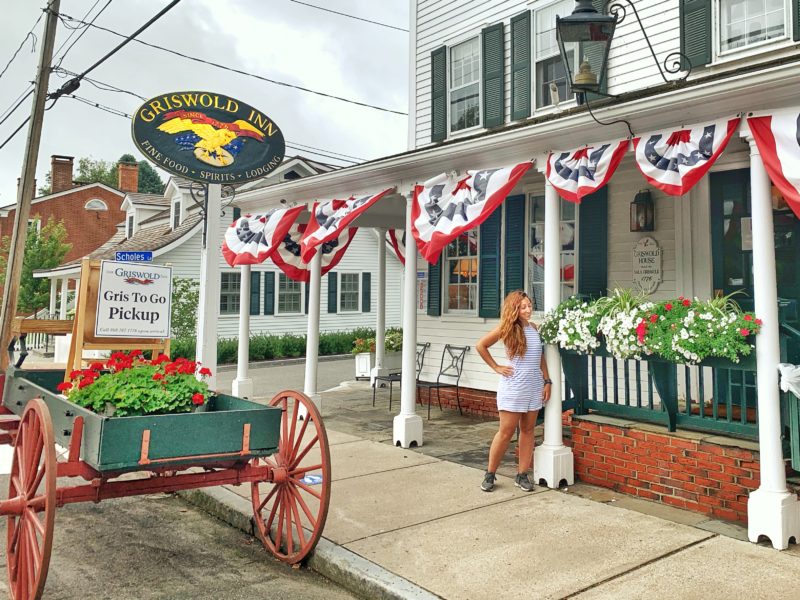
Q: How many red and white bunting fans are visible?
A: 8